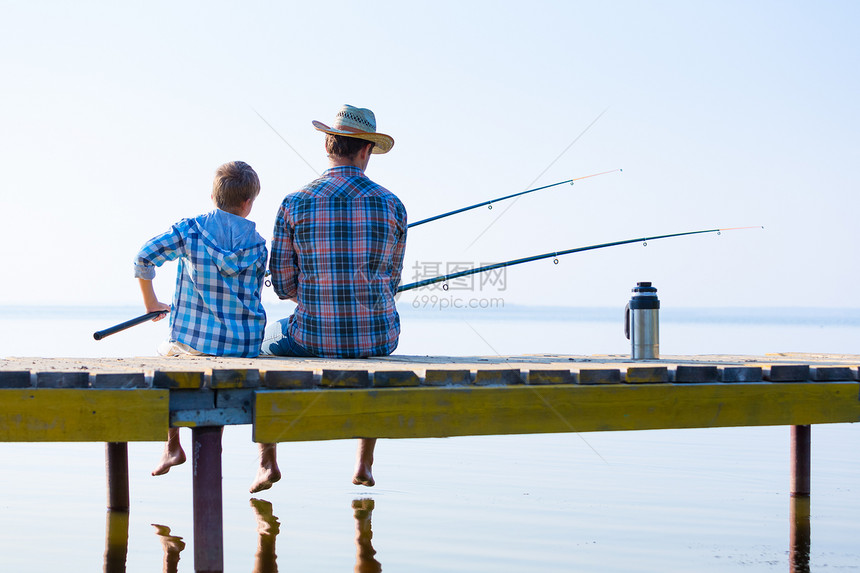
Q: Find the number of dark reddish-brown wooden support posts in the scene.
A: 3